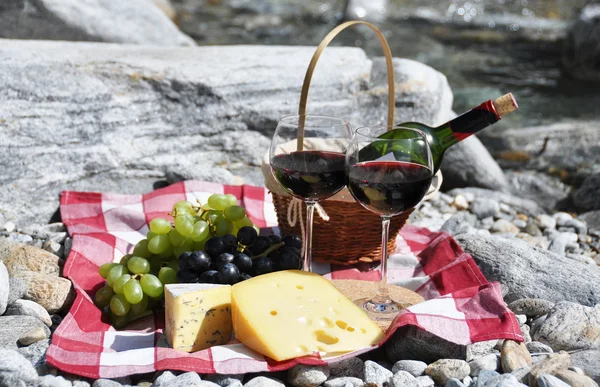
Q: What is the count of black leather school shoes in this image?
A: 0